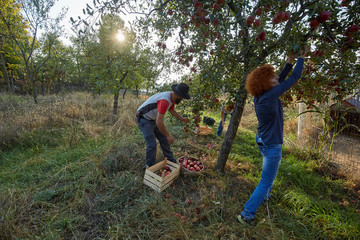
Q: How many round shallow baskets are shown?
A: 1